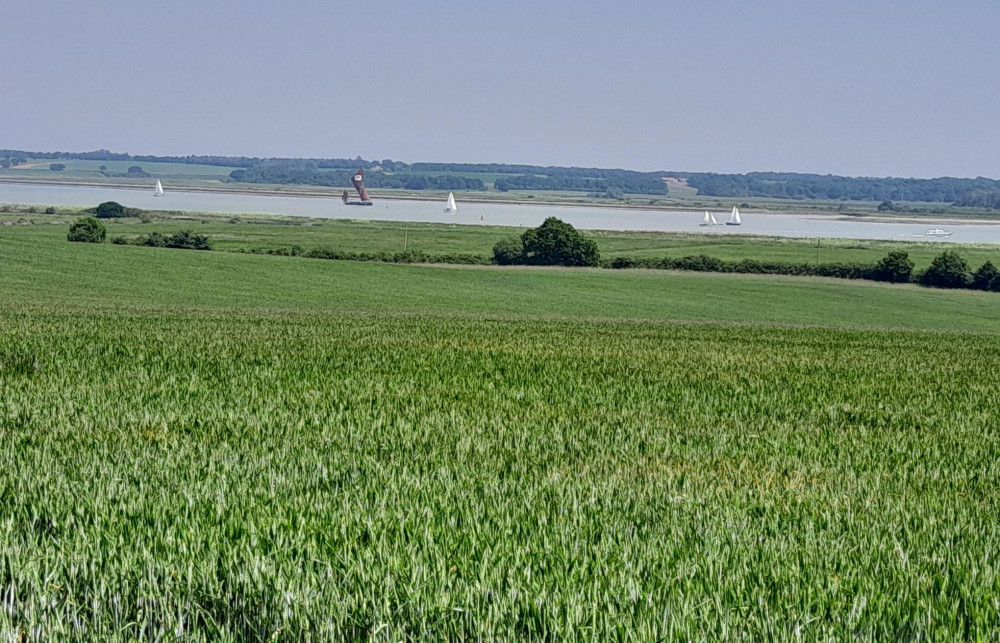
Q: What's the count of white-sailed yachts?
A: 4